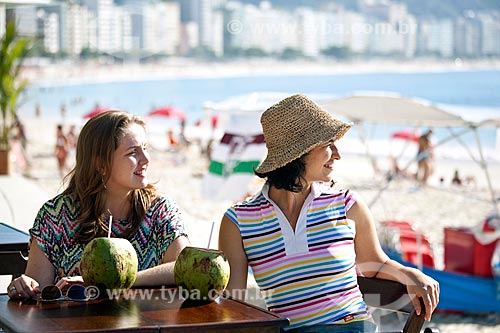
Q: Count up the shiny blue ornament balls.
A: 0